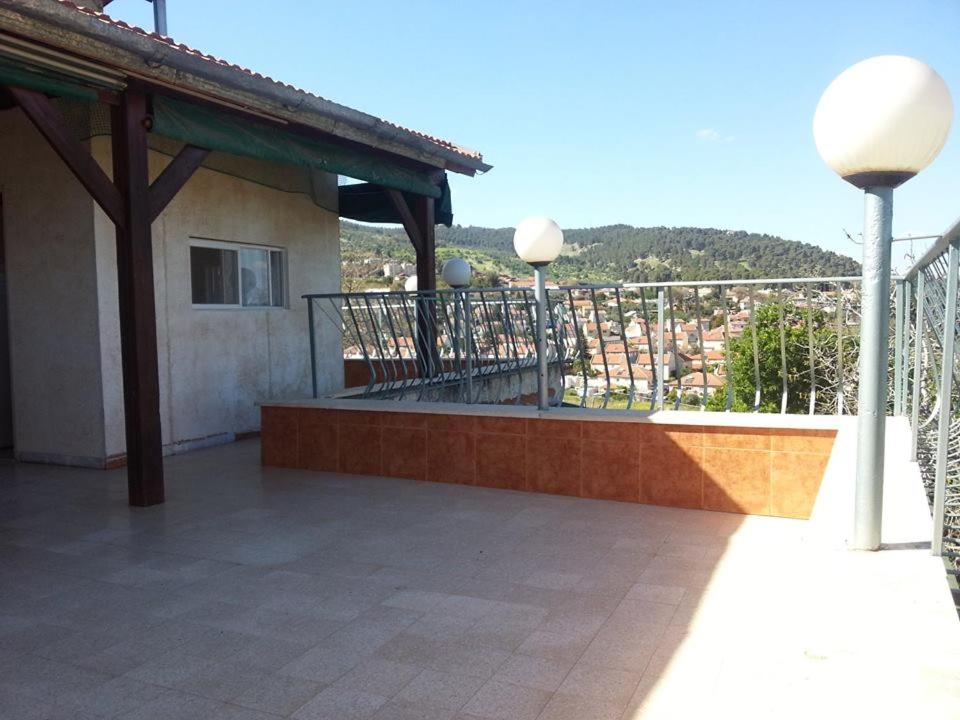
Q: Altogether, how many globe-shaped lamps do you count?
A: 4